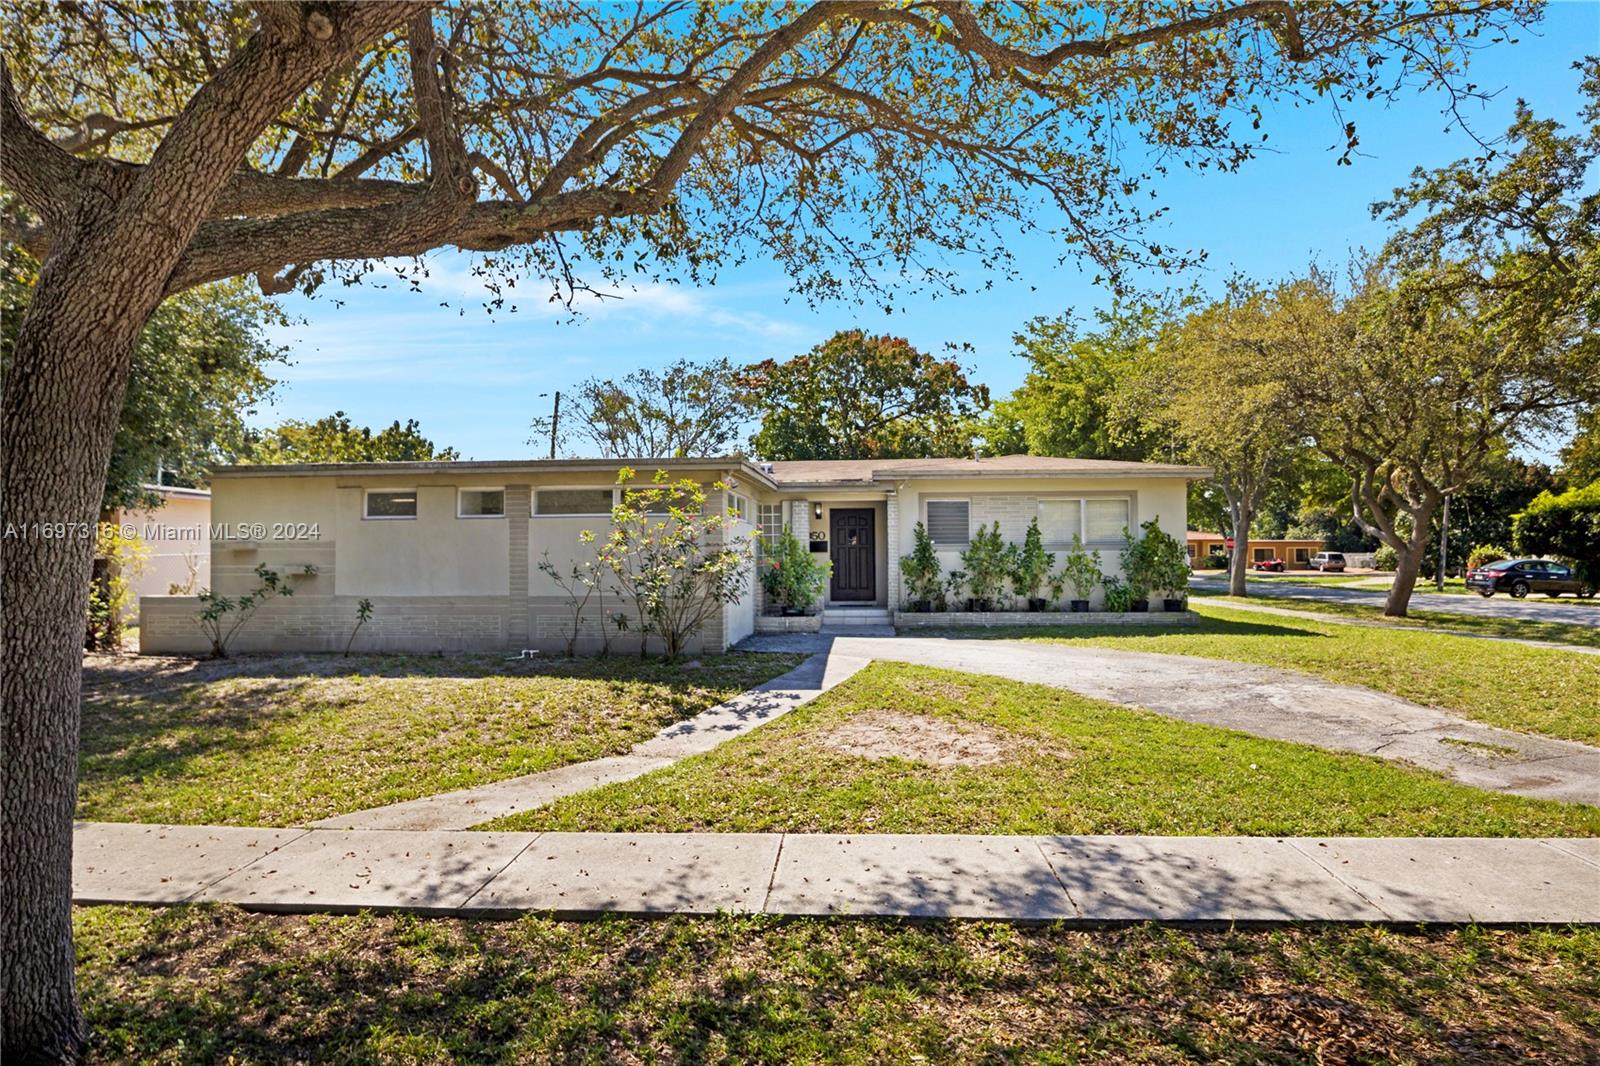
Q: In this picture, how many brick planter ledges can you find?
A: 2